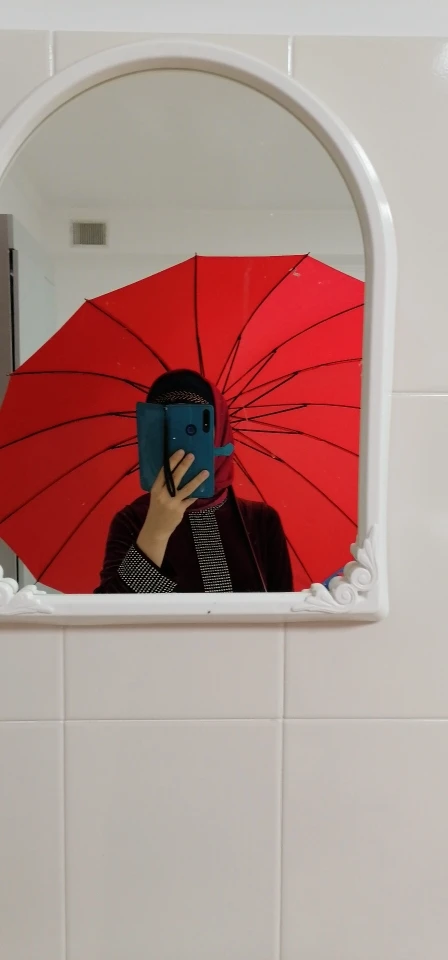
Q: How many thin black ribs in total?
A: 13